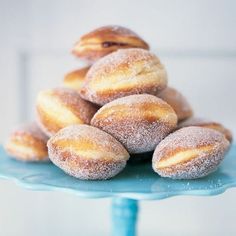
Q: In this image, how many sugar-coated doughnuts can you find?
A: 10